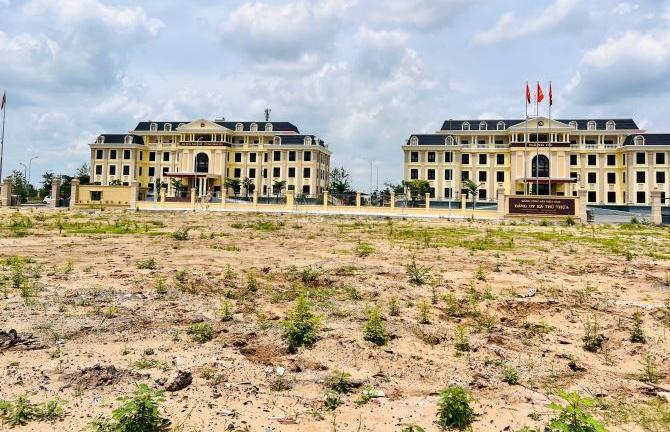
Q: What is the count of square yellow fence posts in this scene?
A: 10